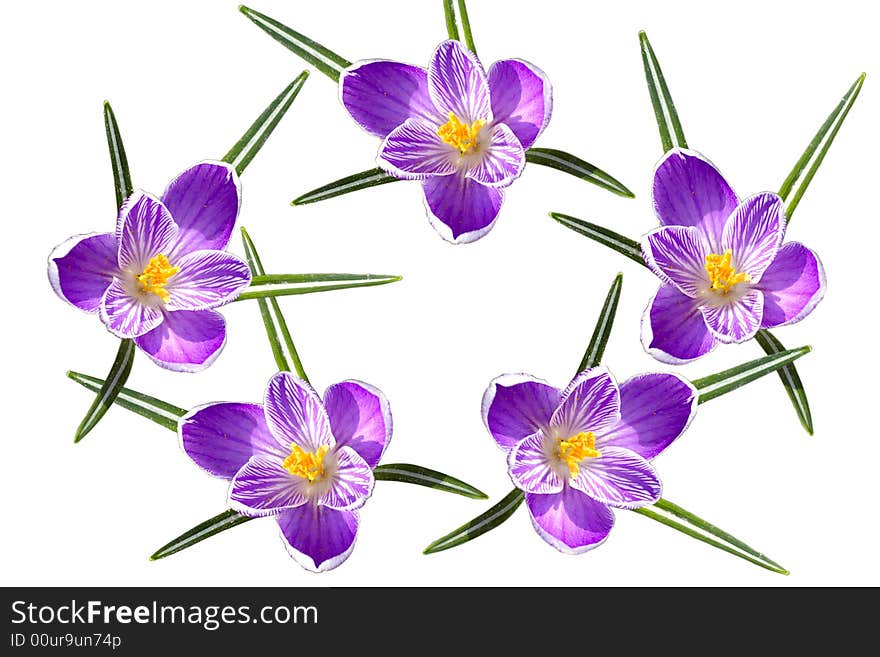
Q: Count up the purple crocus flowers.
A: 5